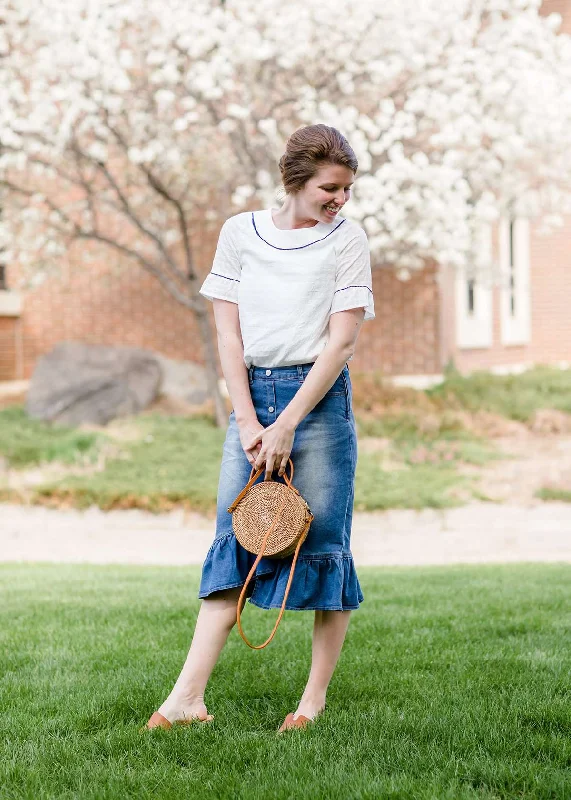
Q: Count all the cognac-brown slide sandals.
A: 2